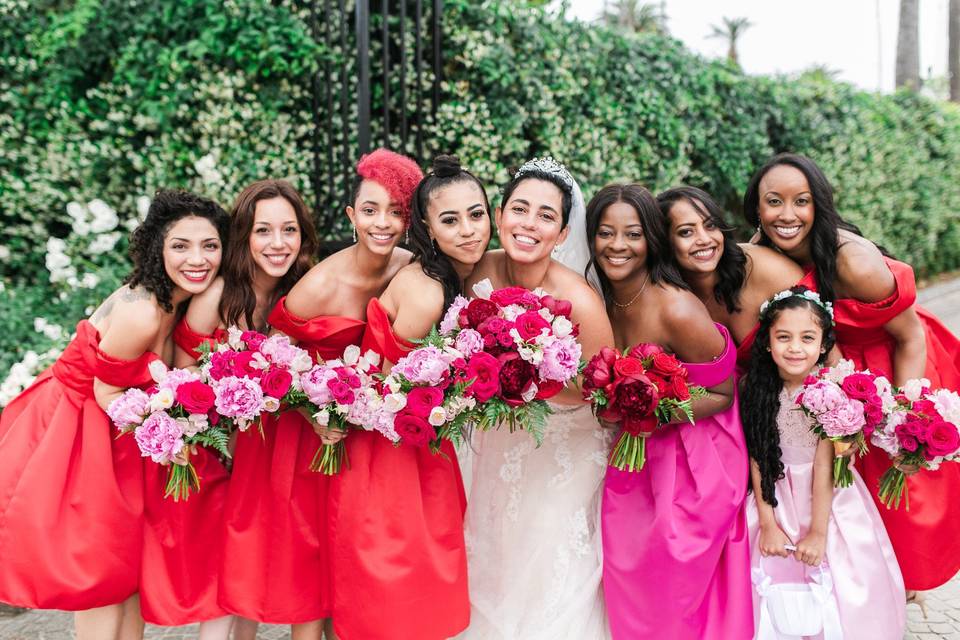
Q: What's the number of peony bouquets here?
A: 8